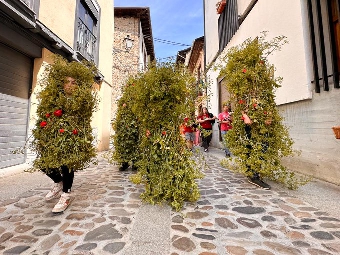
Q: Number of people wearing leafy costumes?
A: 4